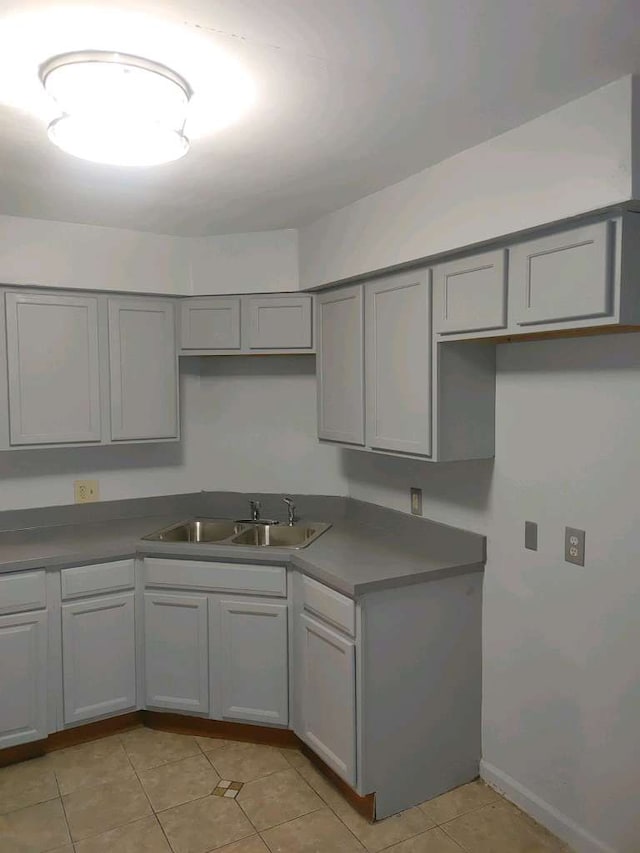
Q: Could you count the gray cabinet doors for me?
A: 13